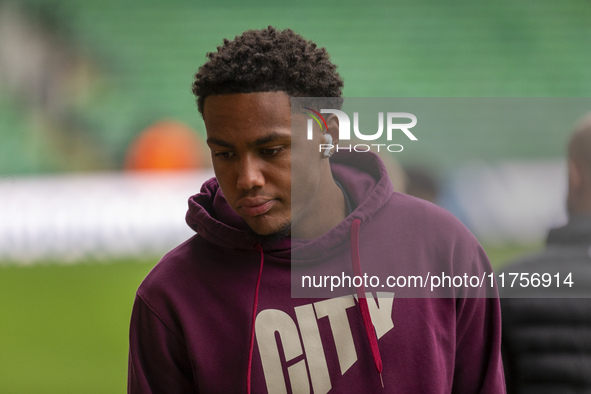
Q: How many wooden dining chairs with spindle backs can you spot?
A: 0